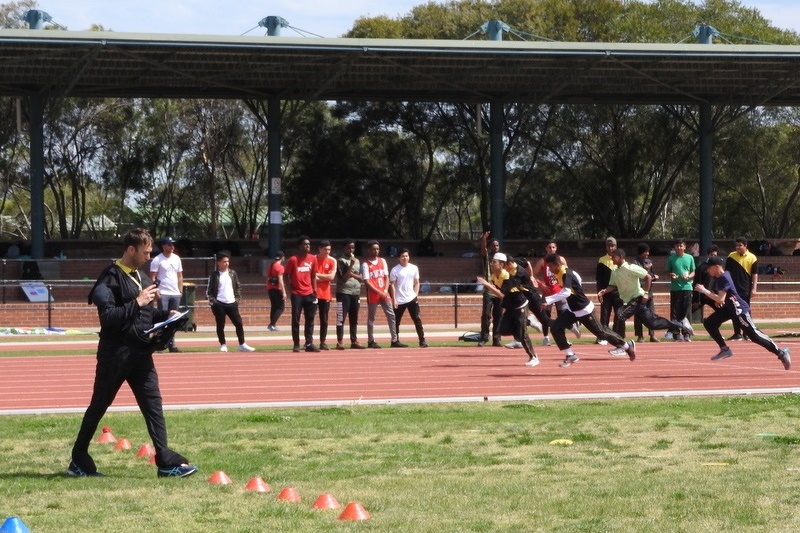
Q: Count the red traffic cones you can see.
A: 9